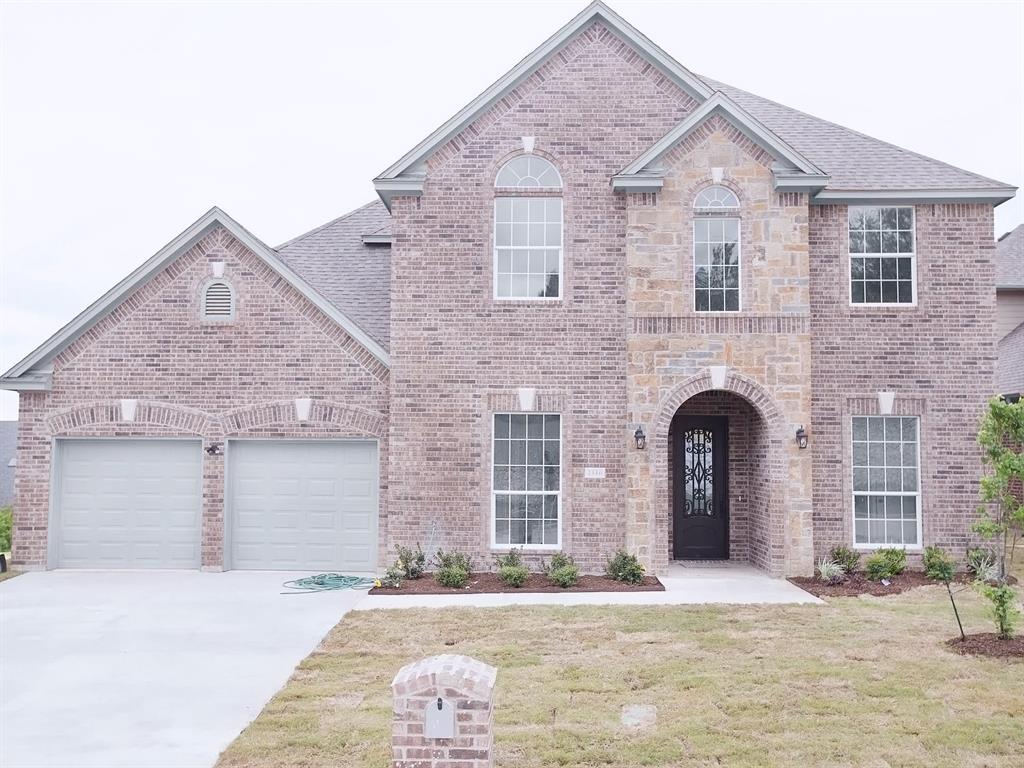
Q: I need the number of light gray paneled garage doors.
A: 2